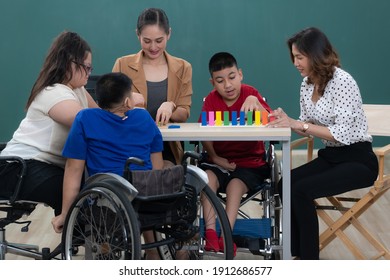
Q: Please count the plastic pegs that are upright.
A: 10